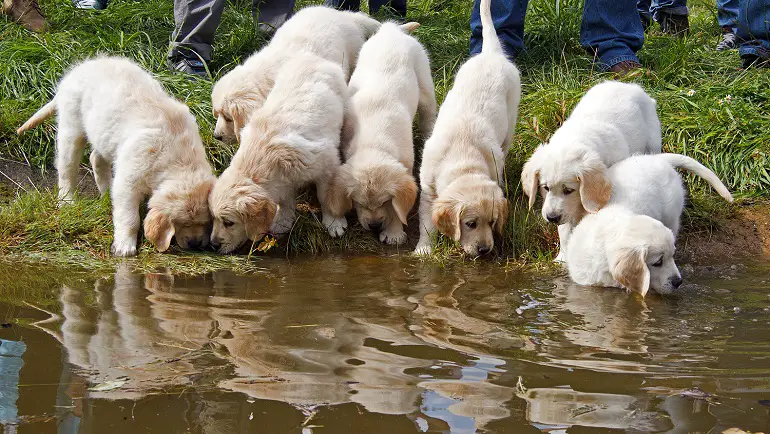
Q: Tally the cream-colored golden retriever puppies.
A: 7